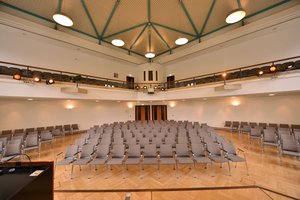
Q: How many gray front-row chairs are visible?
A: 11